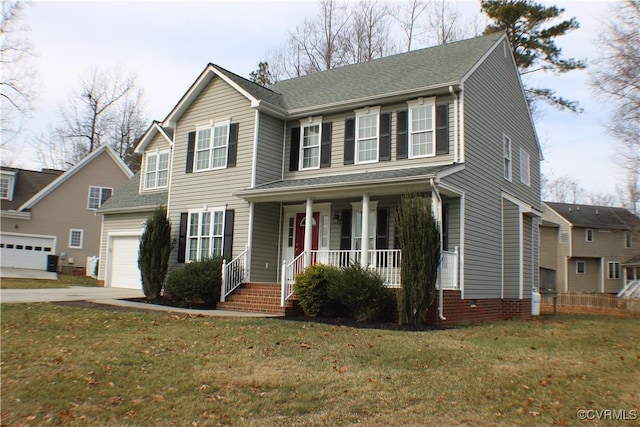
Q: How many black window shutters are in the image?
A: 14